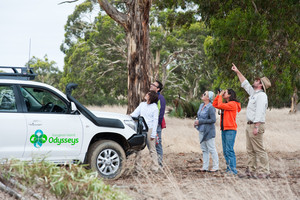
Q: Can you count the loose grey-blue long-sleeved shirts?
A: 1